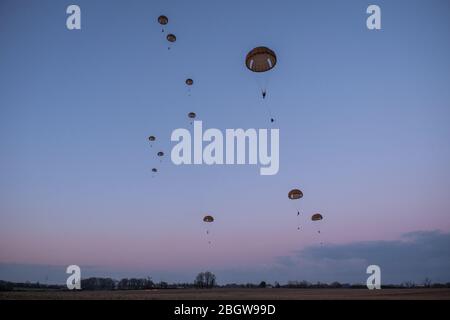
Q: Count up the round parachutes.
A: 11